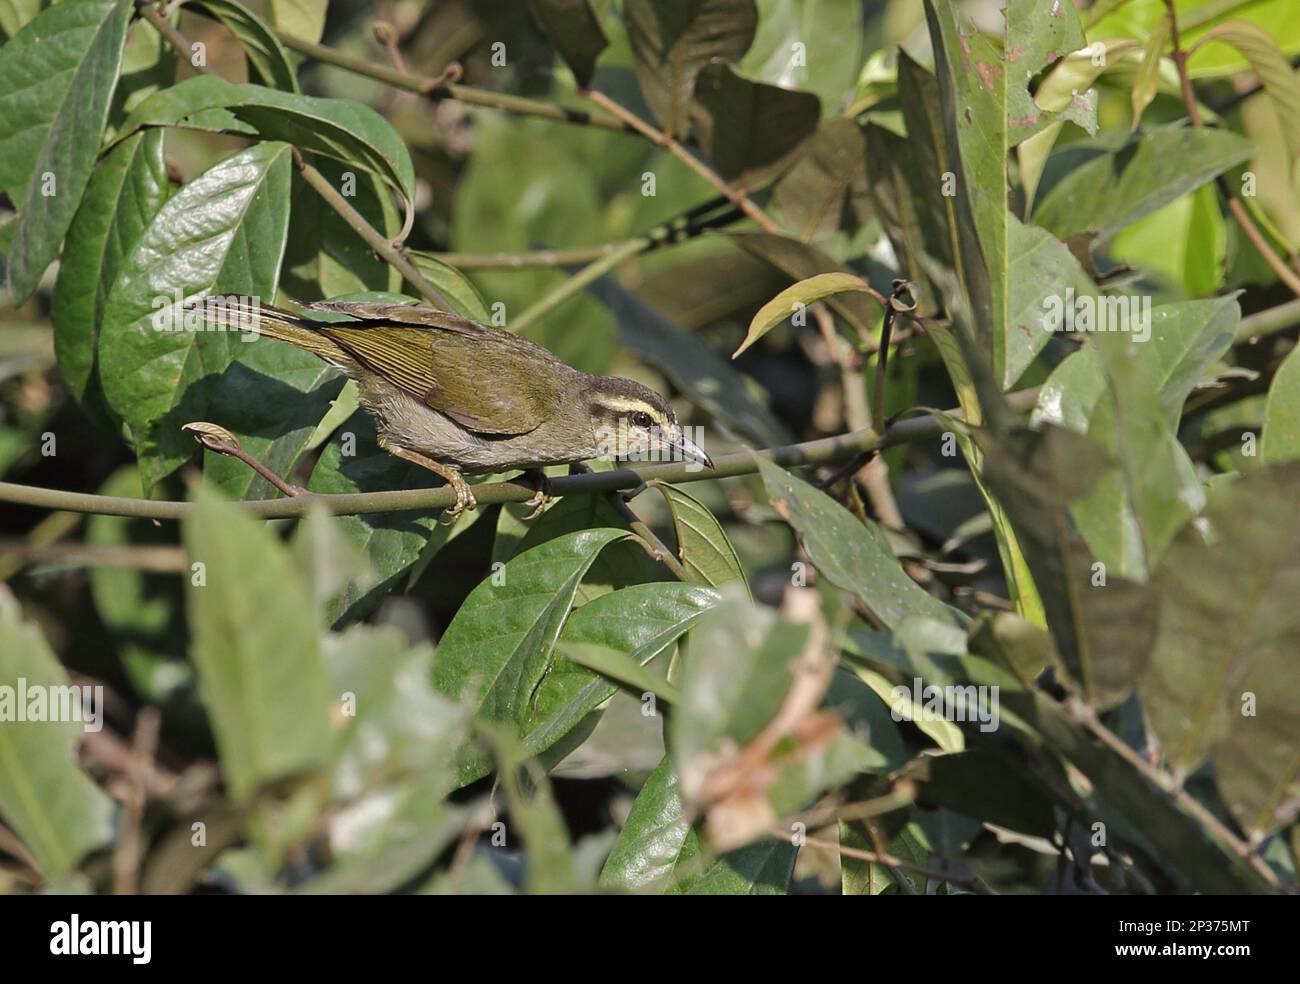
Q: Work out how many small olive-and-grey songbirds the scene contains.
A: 1